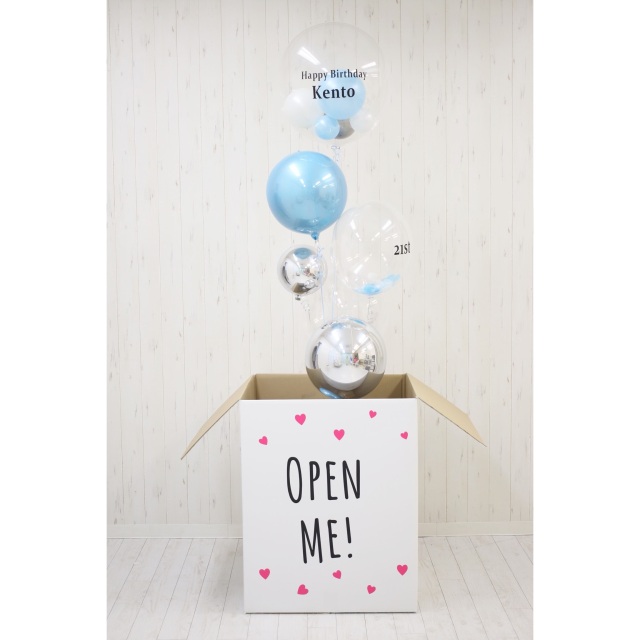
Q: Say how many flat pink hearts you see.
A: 10